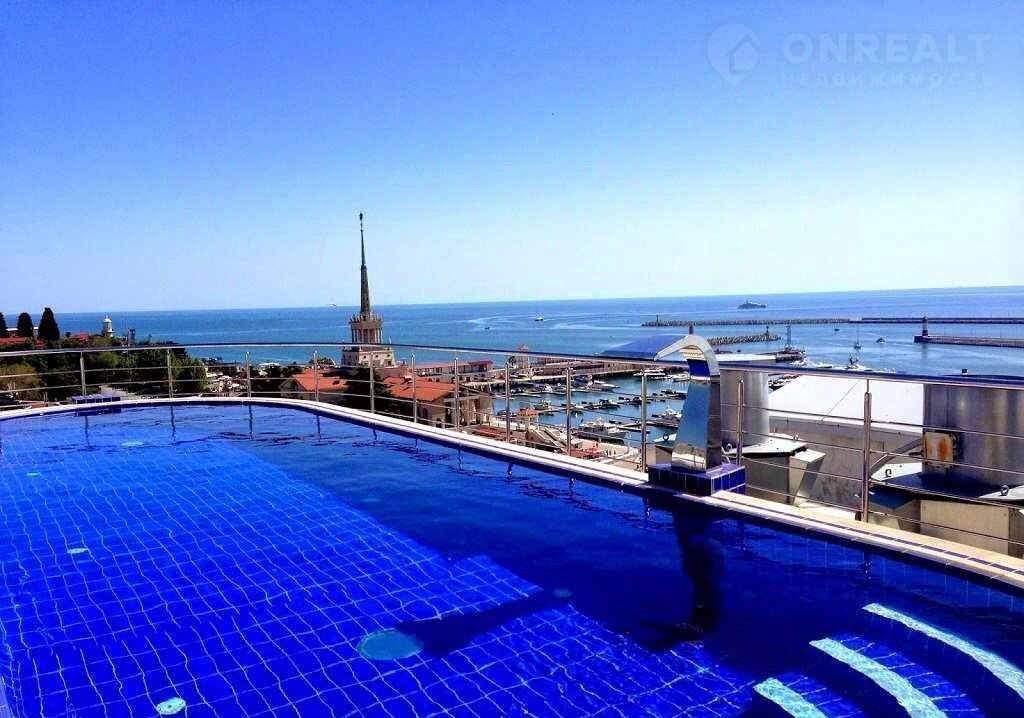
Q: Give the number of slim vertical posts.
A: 12